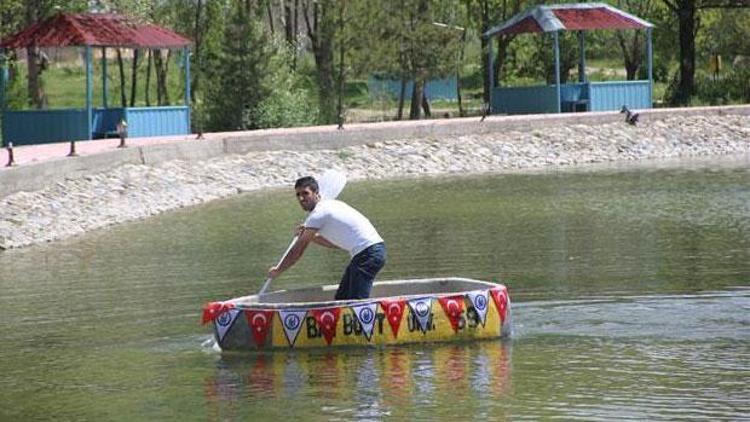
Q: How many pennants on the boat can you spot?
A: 11